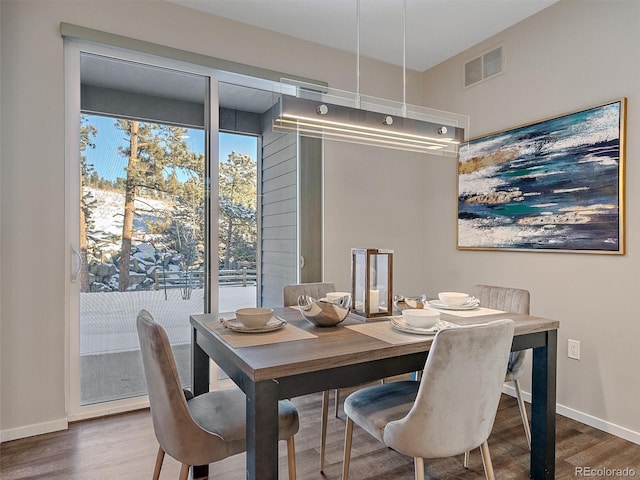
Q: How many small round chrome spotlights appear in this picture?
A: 3